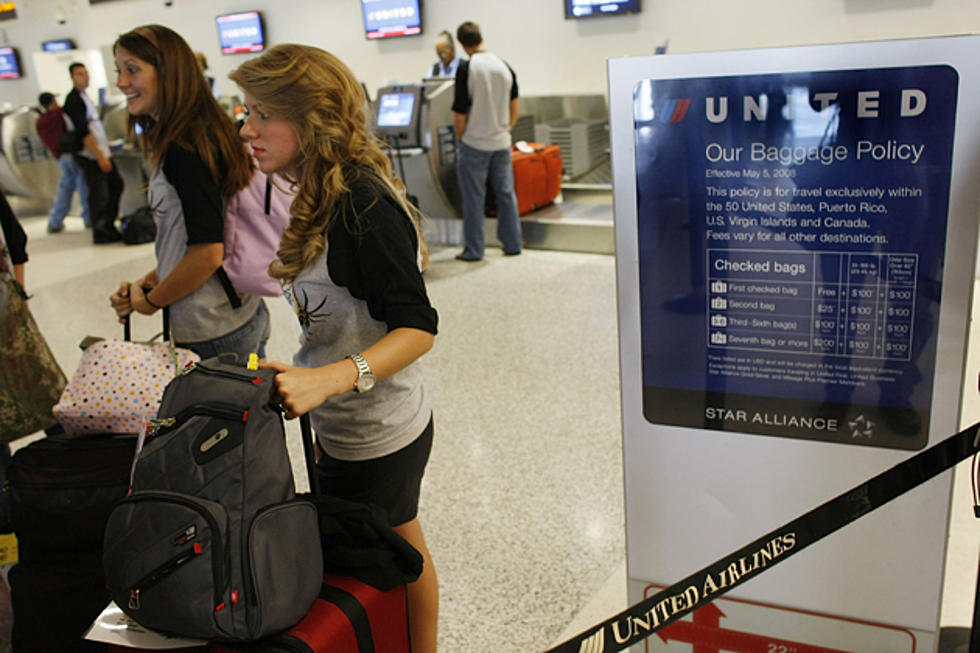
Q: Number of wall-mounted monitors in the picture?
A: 5